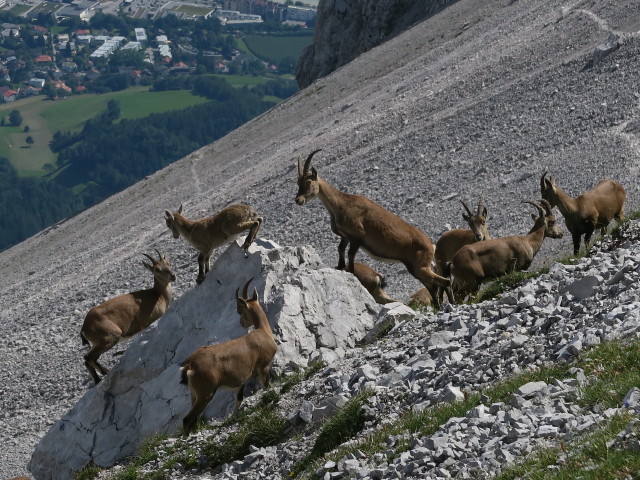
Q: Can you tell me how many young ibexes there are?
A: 1